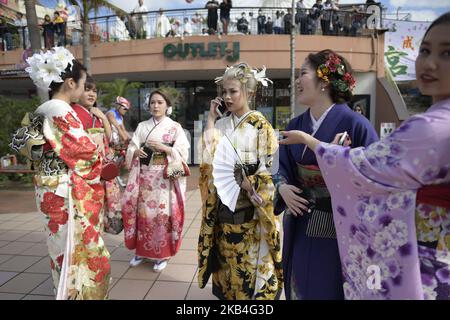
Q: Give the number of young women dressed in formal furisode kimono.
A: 6